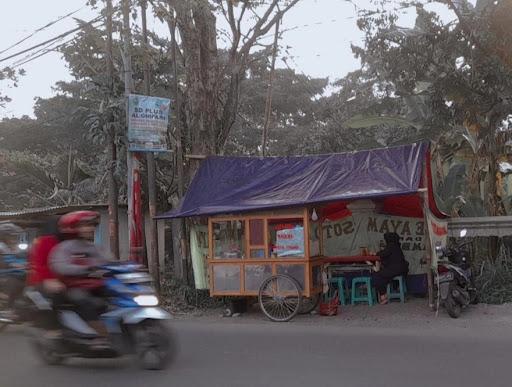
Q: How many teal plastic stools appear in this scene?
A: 3